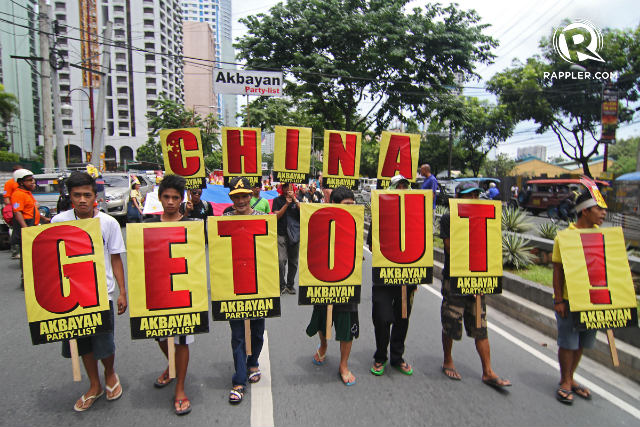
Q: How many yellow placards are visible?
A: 12